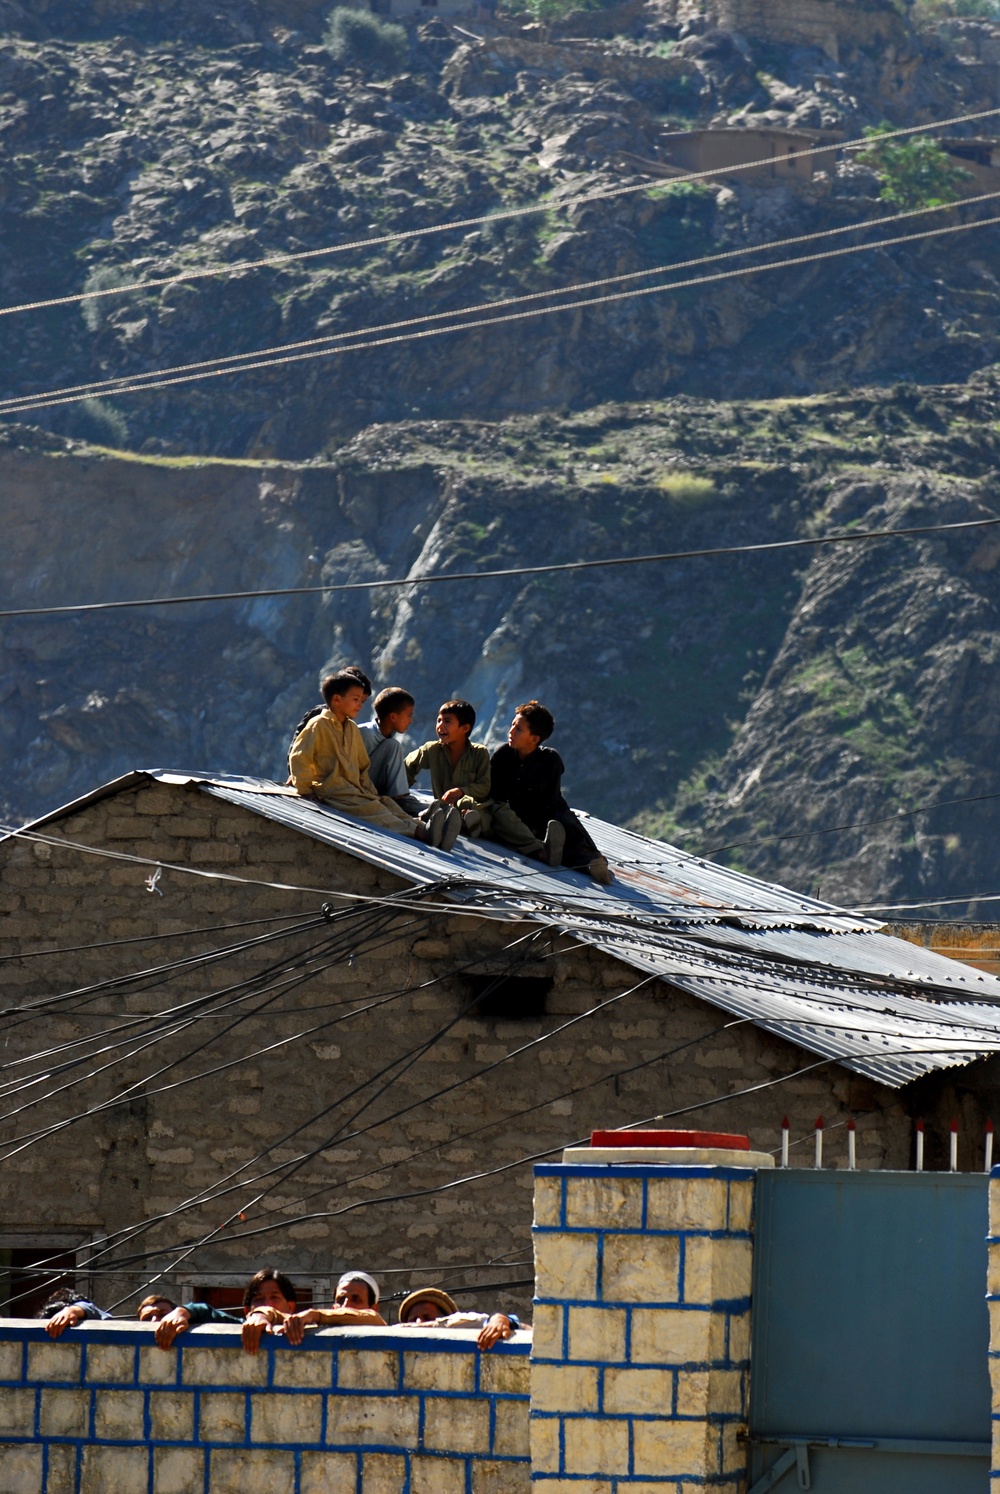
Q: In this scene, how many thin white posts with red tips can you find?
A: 6